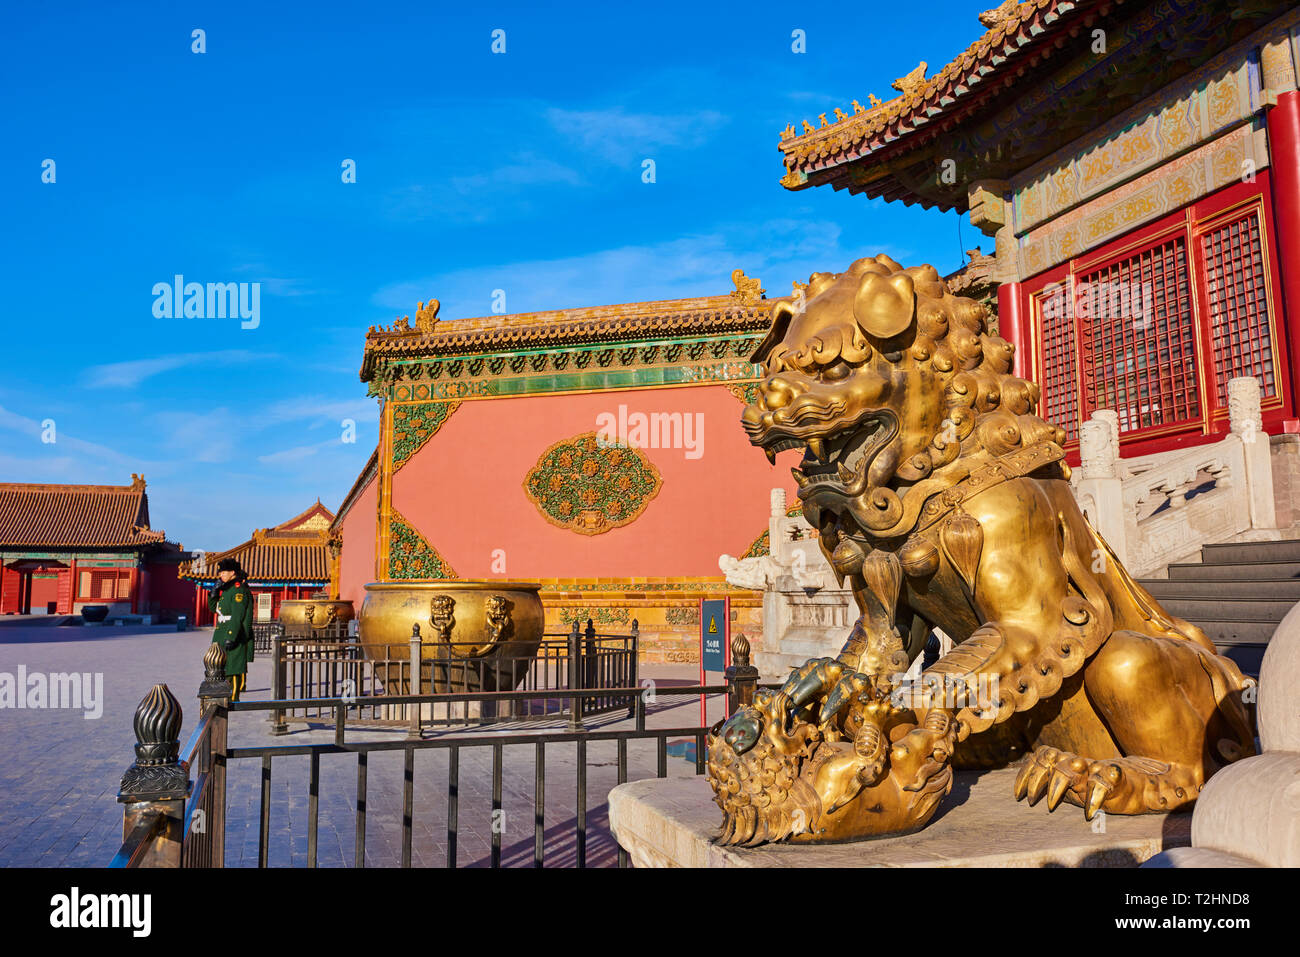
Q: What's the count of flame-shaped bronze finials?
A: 3